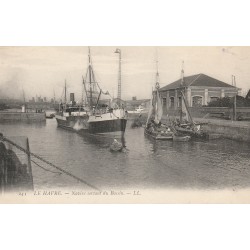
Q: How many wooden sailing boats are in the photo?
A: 2